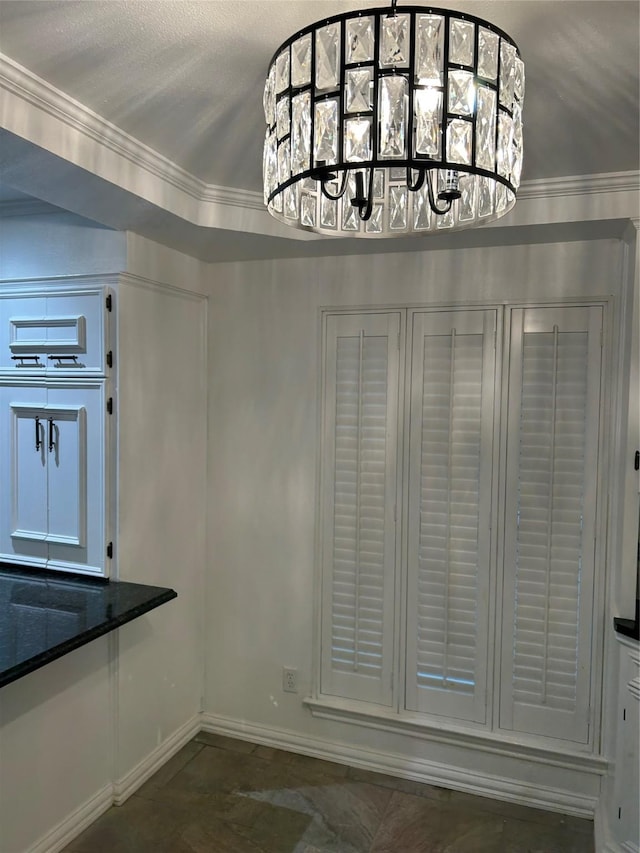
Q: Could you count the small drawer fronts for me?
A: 2